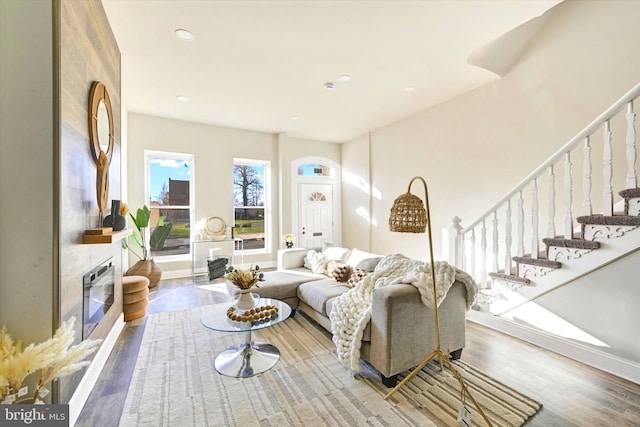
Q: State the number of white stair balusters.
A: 12